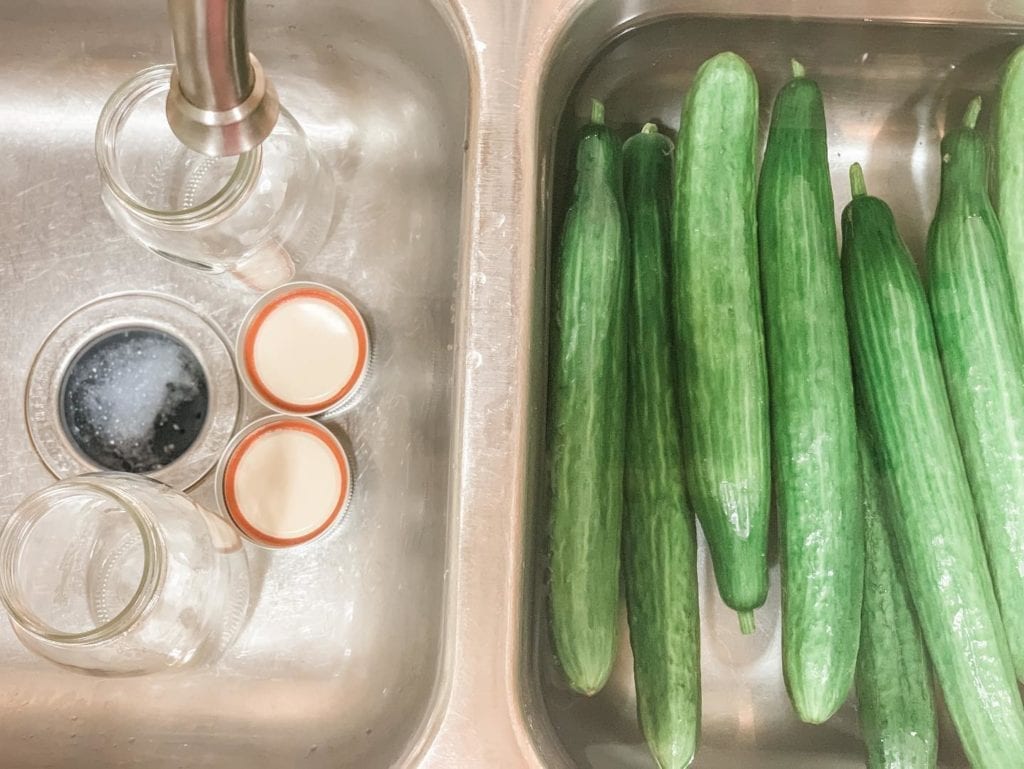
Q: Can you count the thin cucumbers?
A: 8